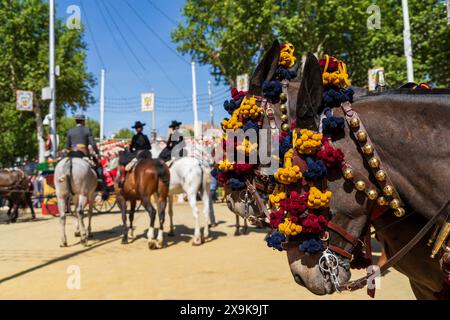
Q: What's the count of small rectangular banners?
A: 4